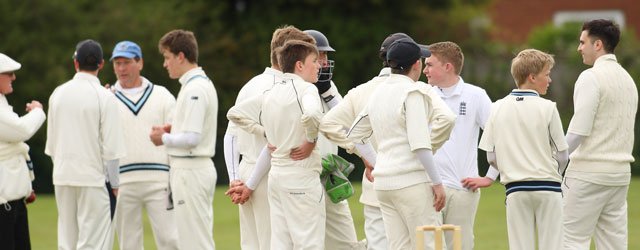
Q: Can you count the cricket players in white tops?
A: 12